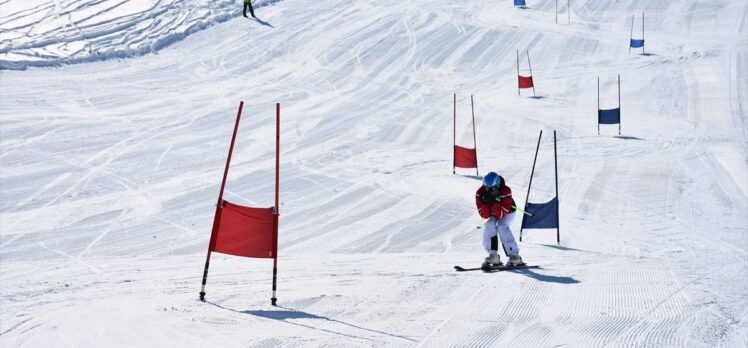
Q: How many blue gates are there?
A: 4